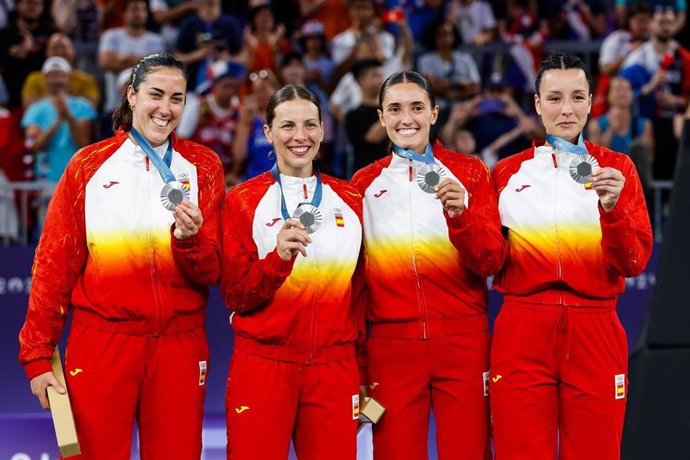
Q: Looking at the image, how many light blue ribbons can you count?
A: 4